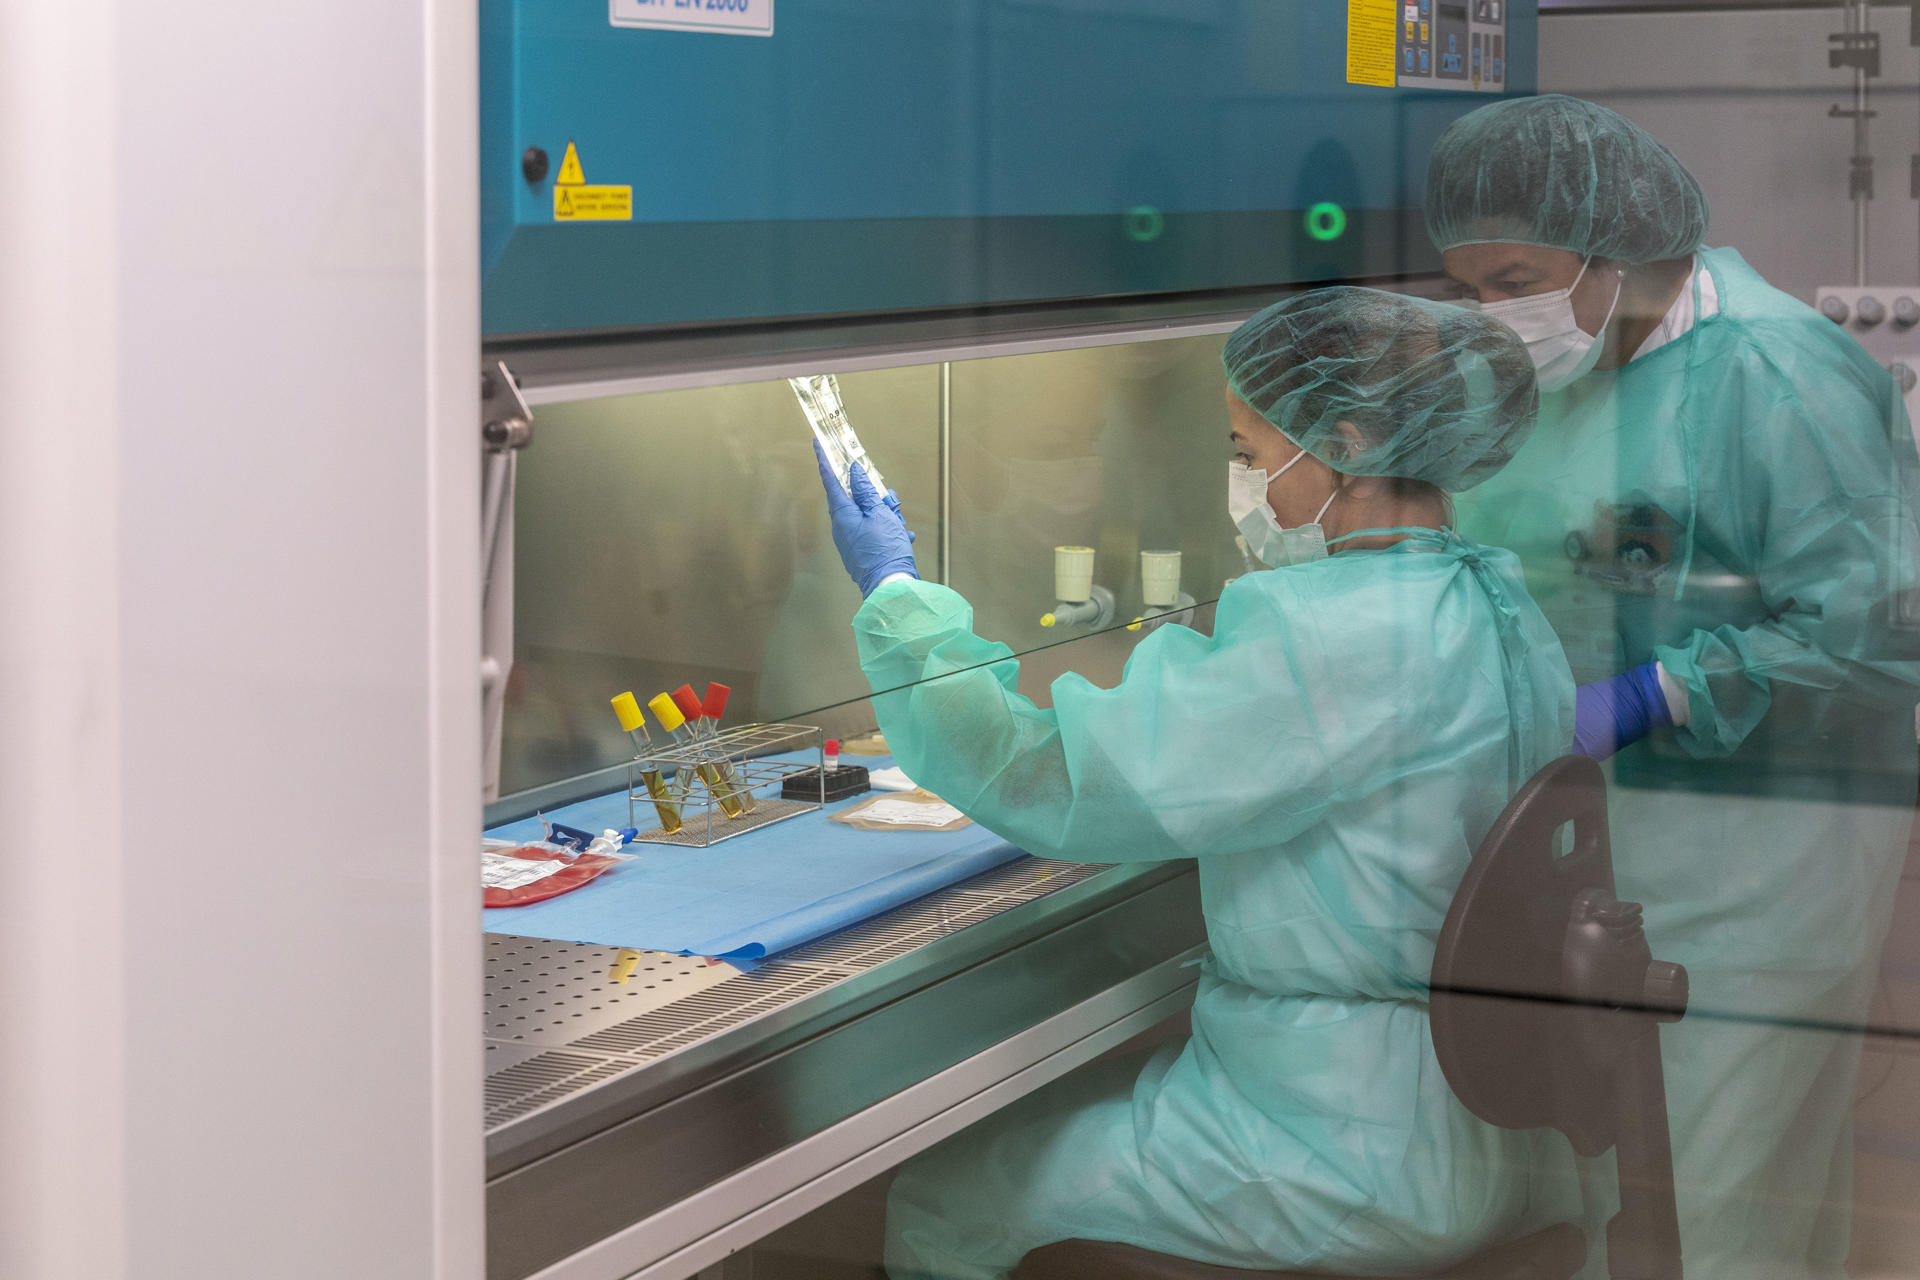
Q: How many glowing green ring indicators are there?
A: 2